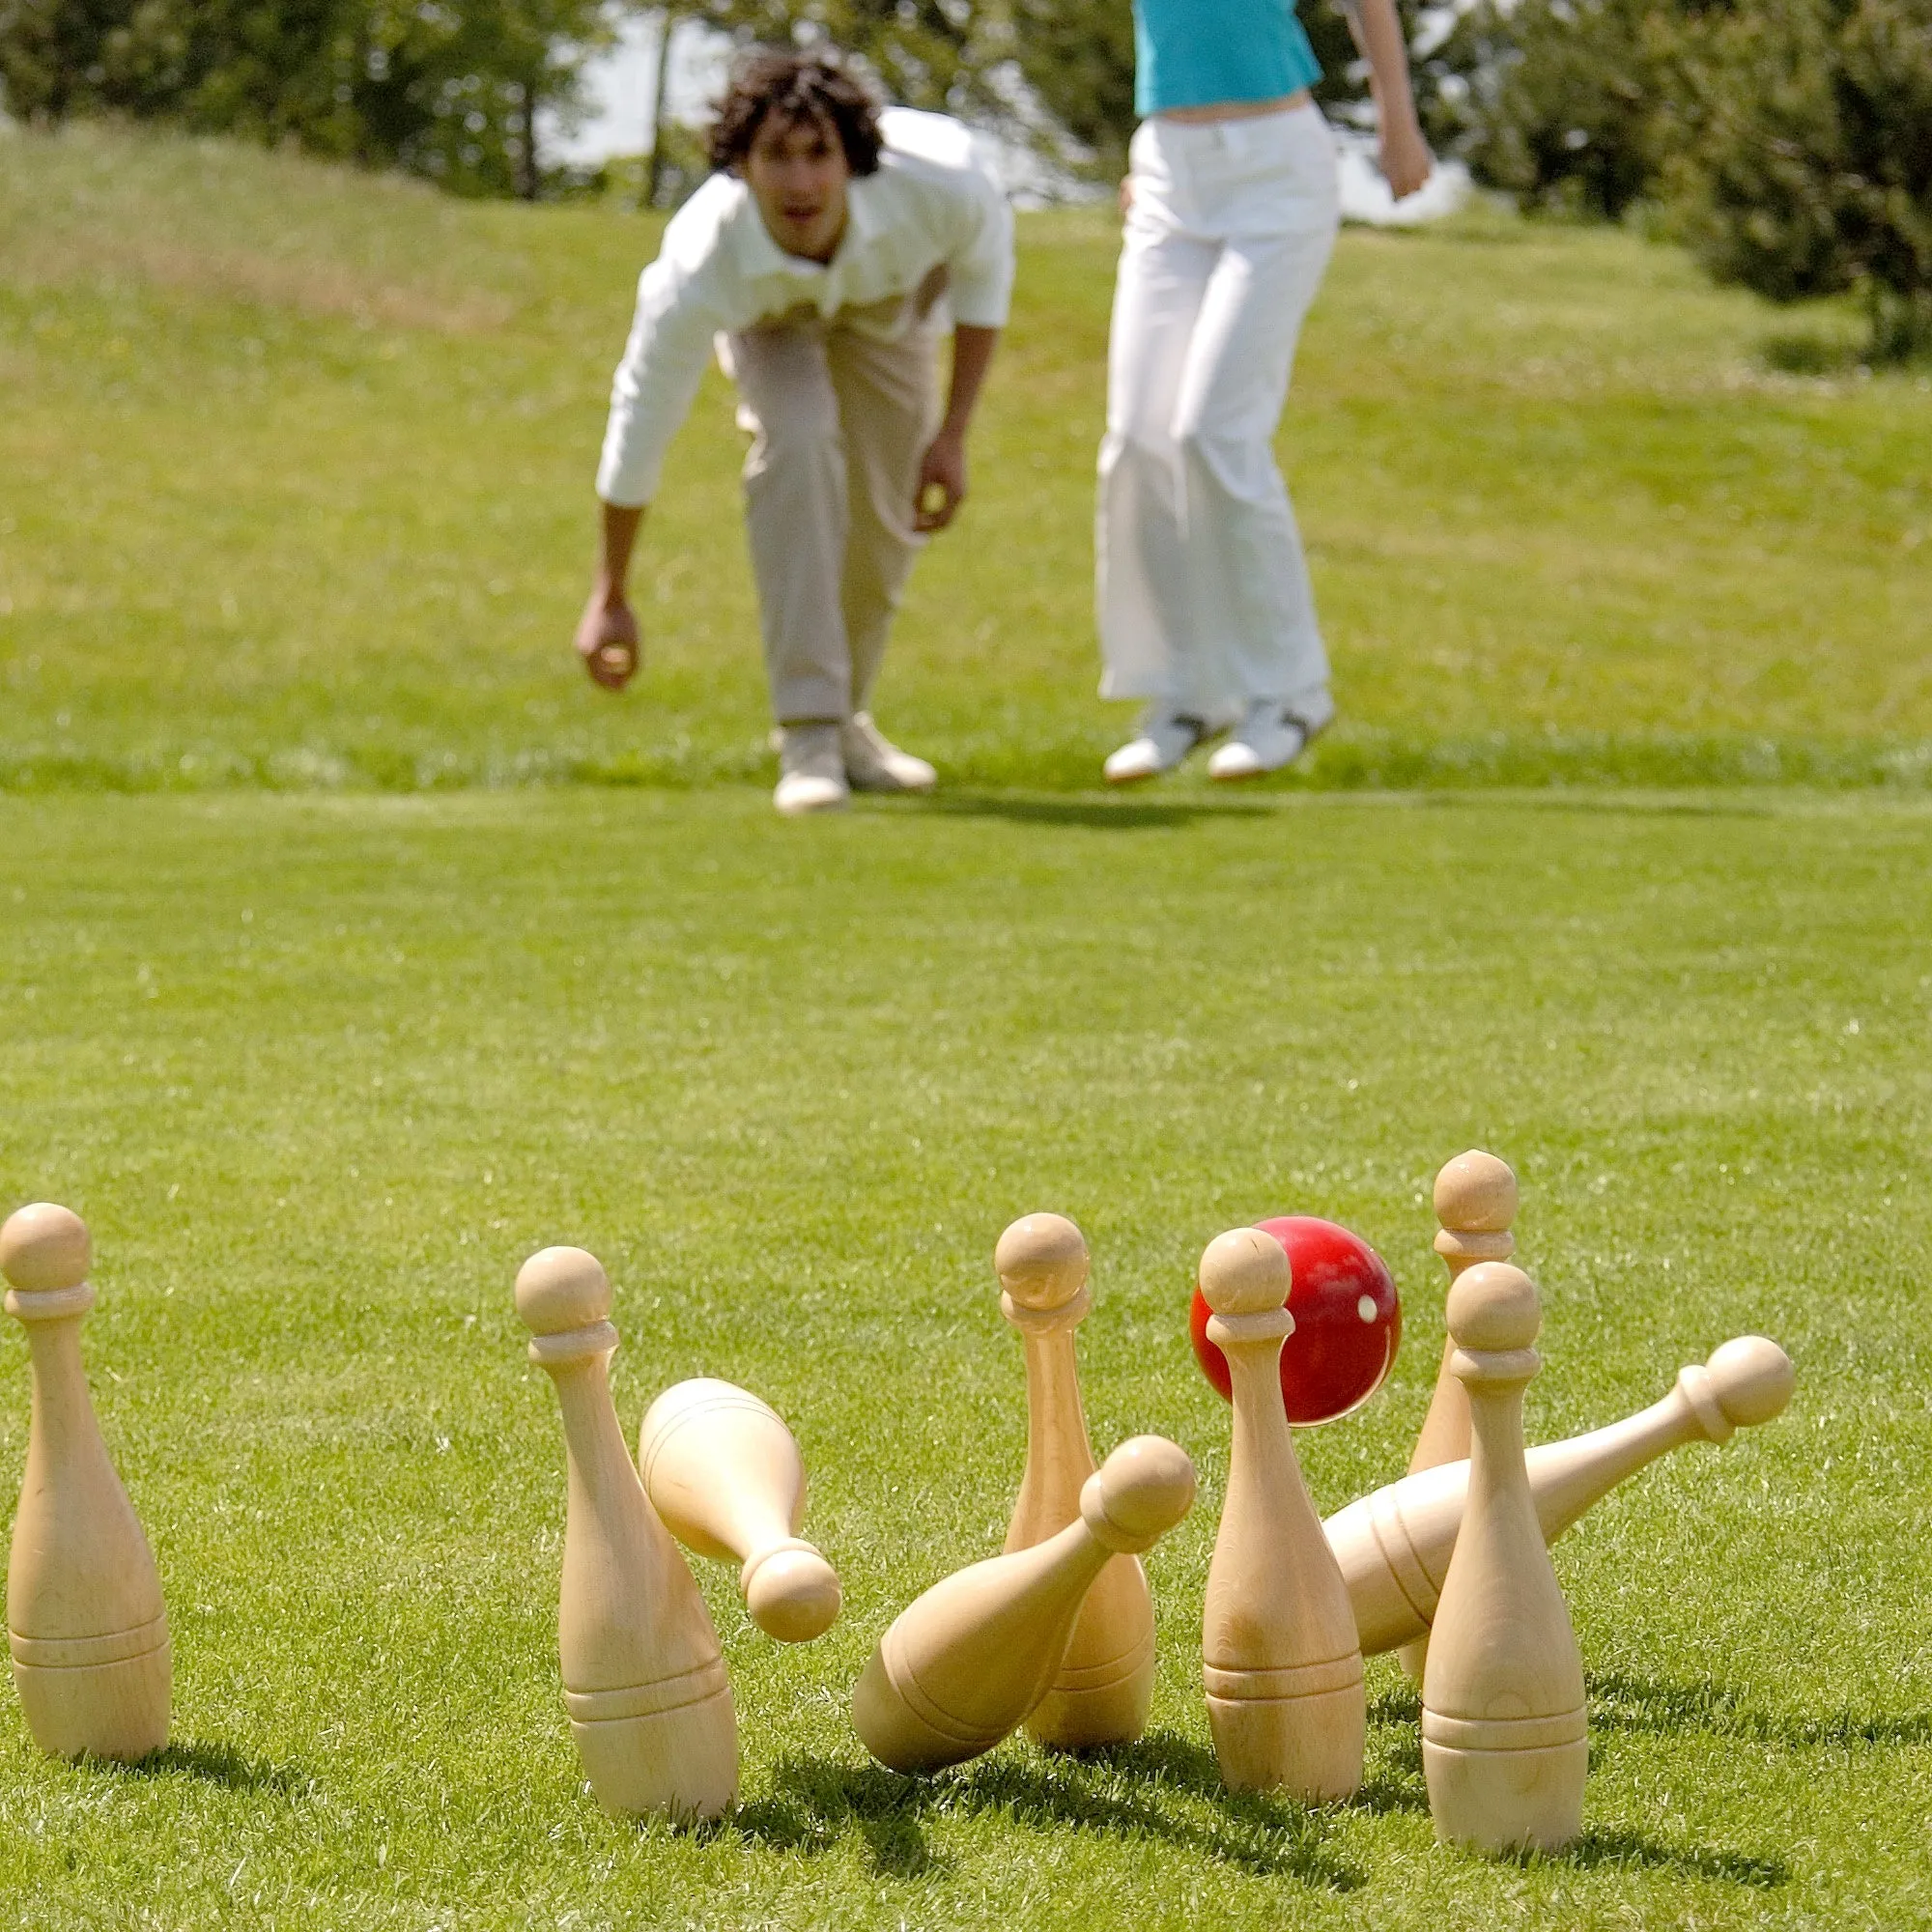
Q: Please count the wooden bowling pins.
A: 9